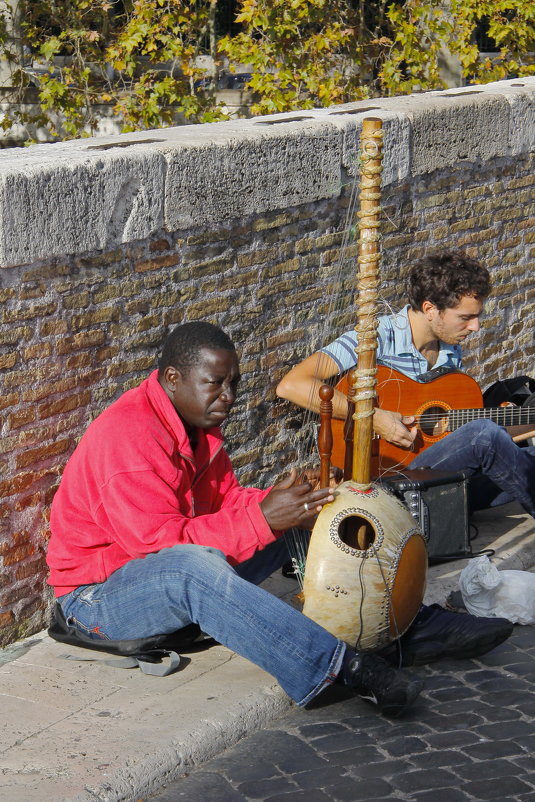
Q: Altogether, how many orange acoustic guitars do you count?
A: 1